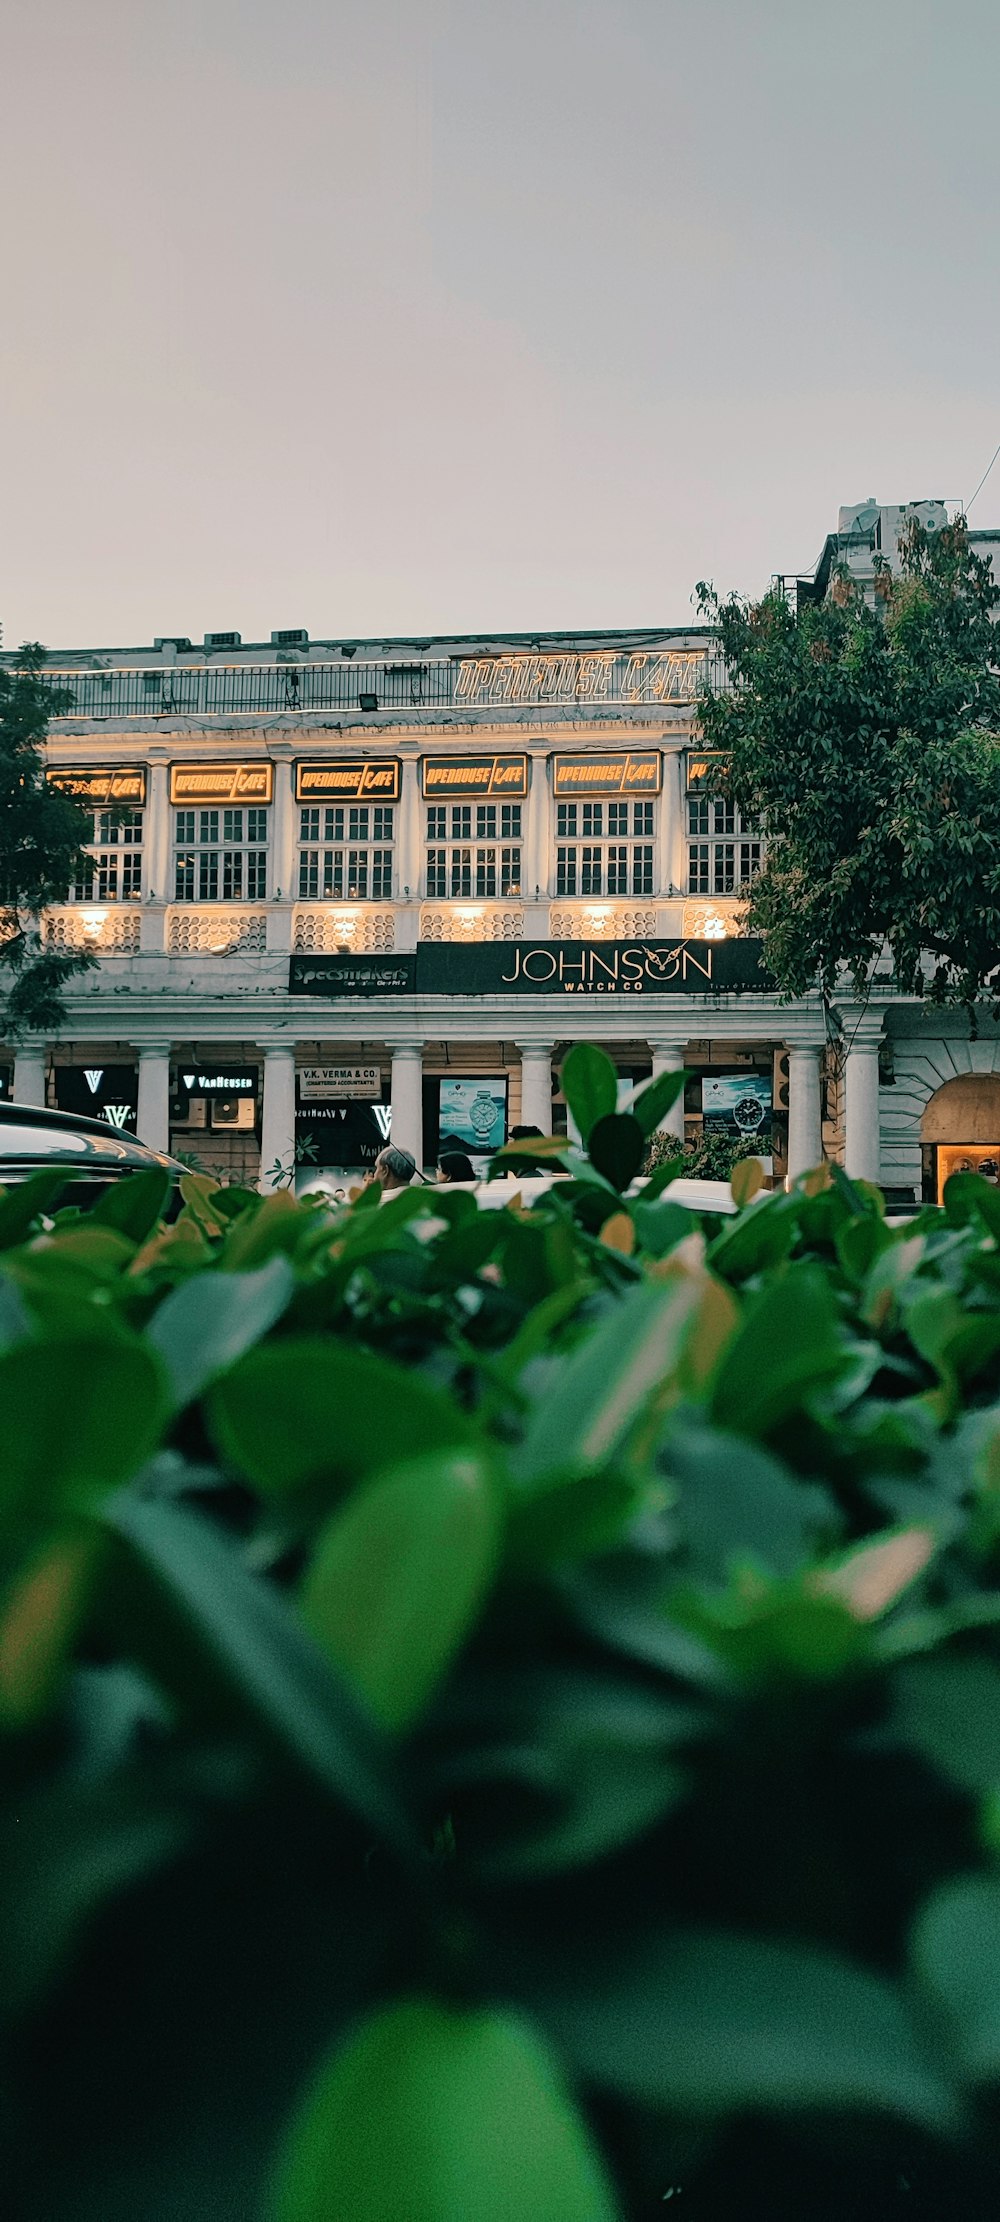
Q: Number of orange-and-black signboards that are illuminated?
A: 6